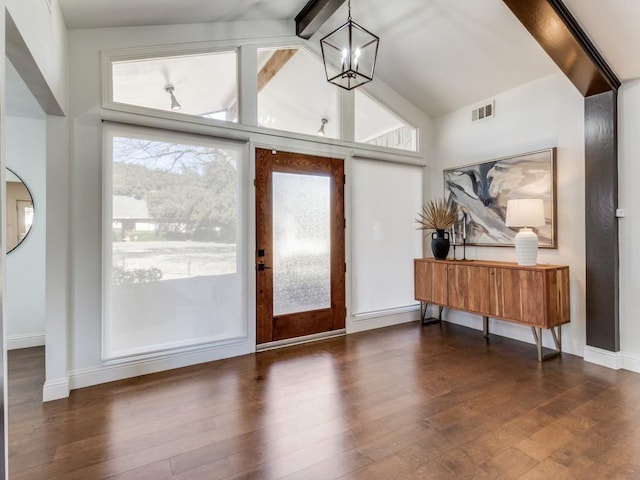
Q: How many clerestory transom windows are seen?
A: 3